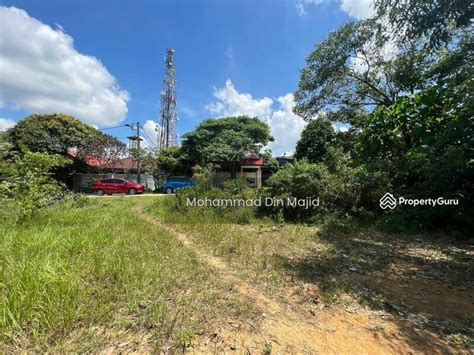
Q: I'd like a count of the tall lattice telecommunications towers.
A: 1